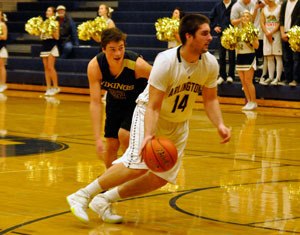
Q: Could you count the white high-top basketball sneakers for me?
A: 2